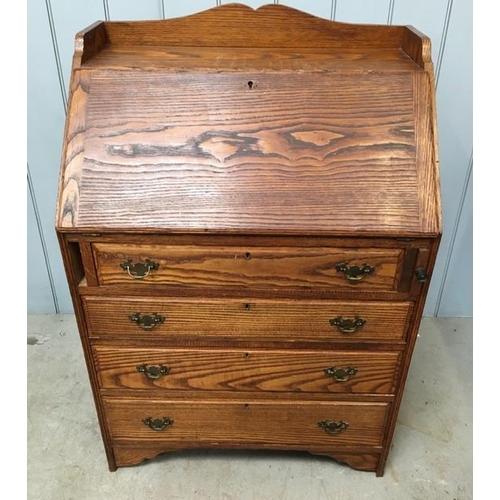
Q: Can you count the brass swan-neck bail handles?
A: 8